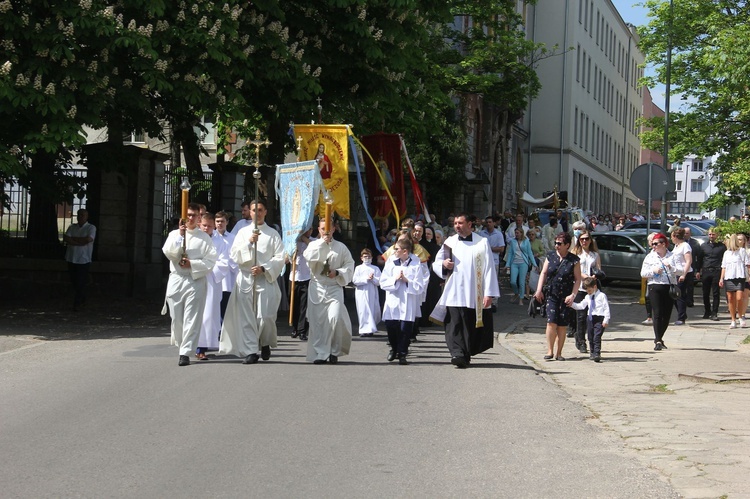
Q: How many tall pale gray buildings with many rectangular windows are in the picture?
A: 1